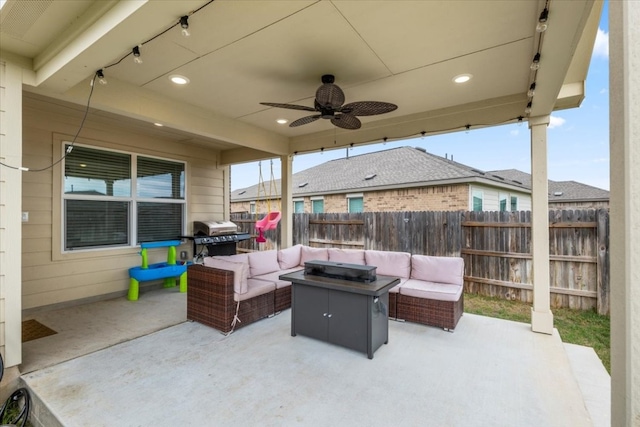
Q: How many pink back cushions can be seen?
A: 8